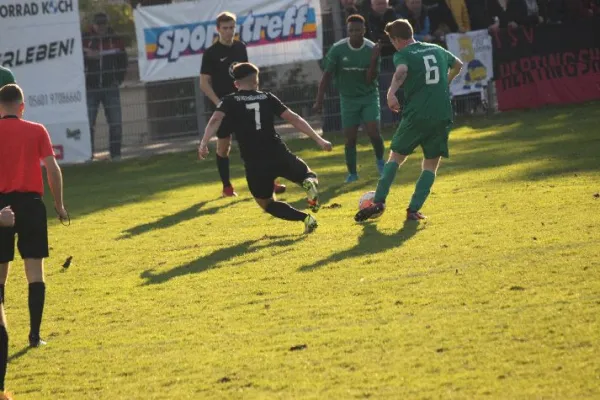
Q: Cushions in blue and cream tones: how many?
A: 0